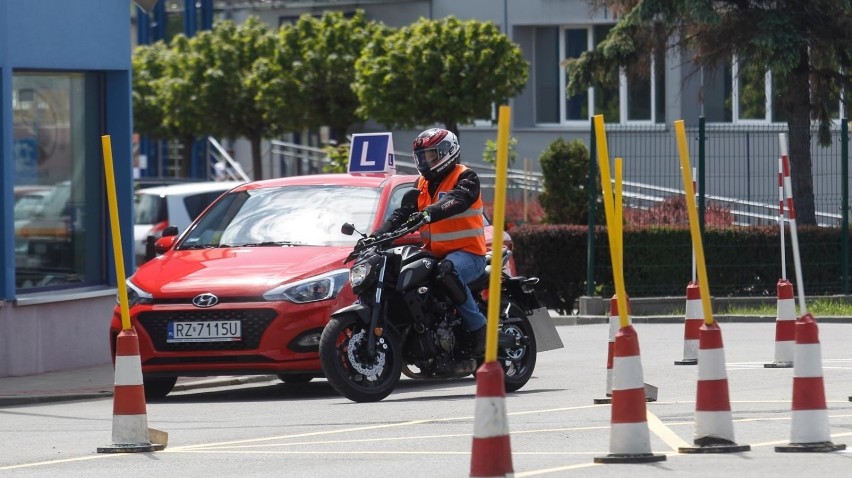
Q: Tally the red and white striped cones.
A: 8